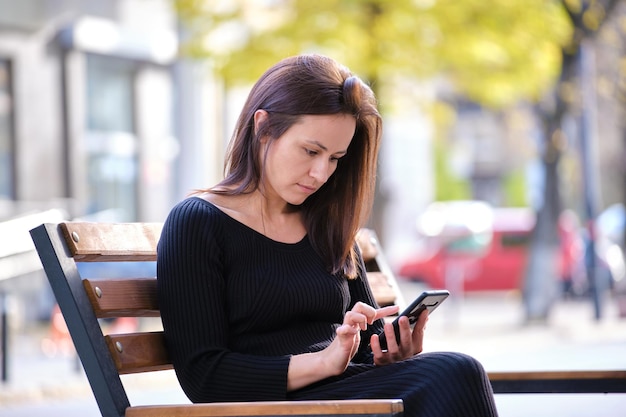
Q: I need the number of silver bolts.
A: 3